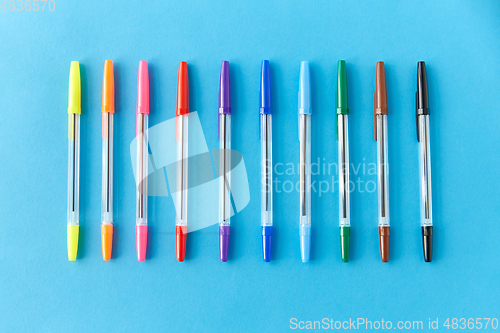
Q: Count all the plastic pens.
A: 10